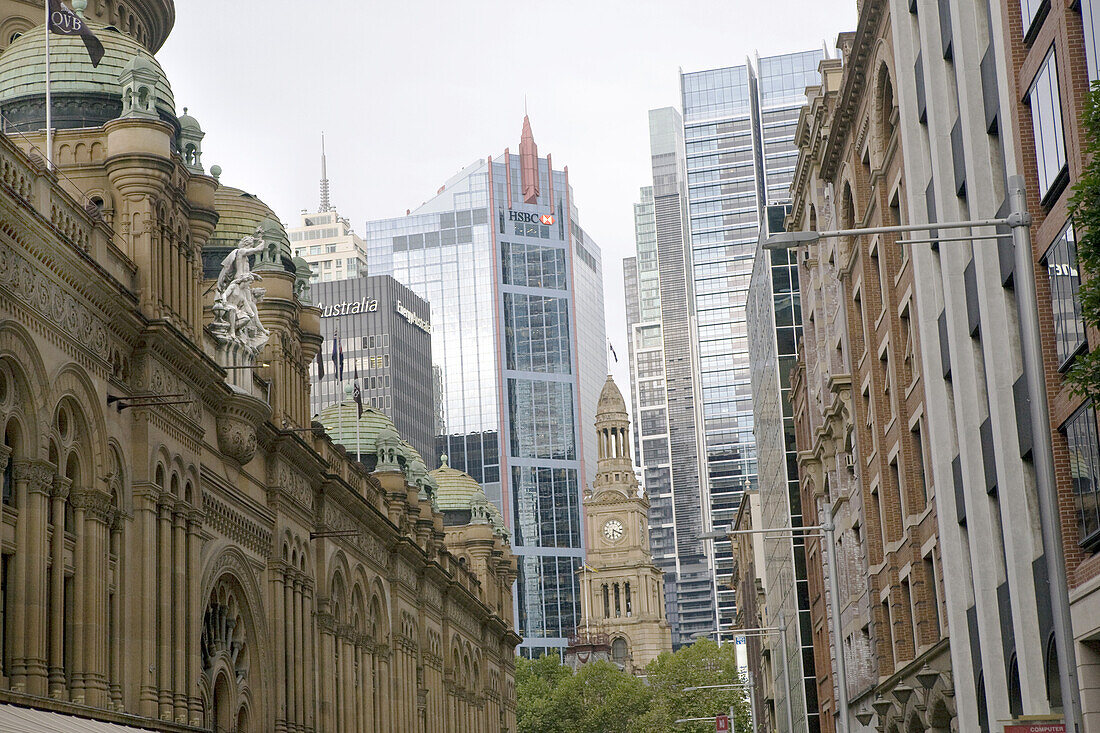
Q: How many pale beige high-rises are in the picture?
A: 1